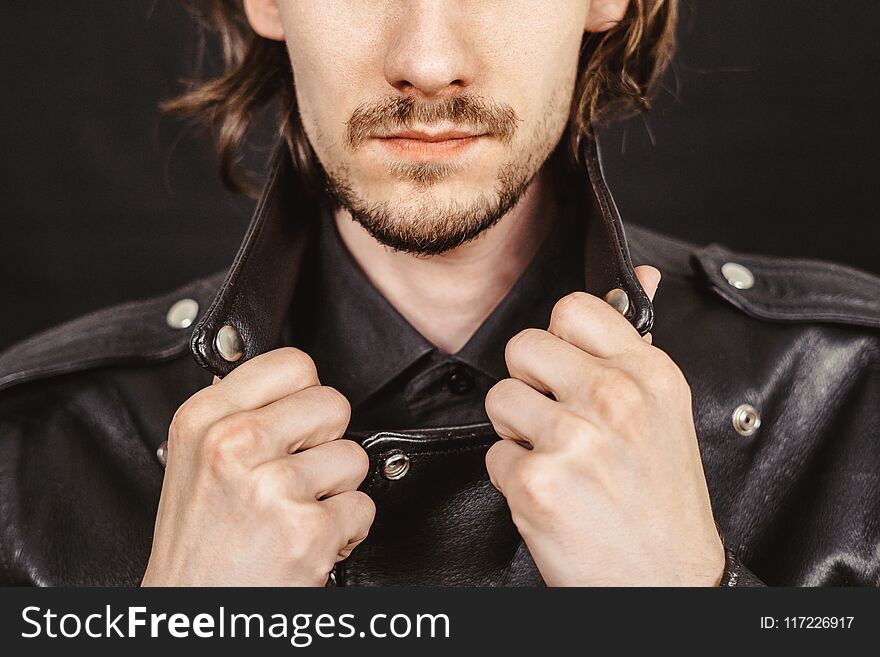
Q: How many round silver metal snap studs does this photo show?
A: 7